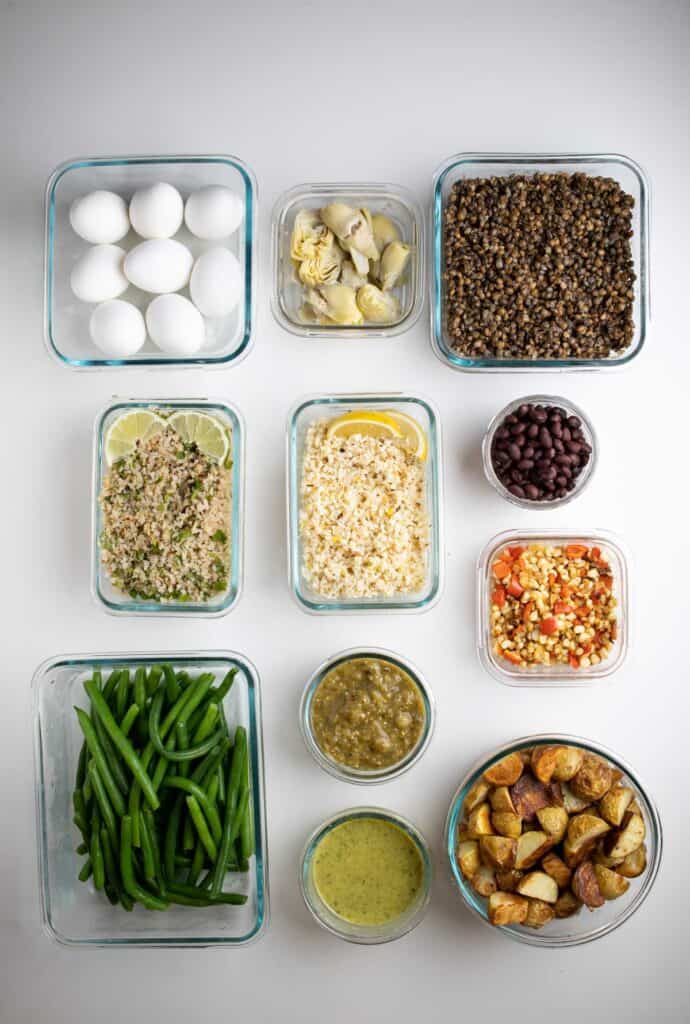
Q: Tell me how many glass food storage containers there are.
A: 11